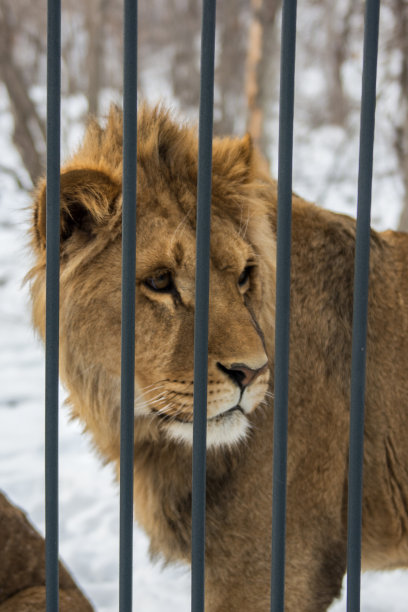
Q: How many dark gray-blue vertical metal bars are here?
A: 5